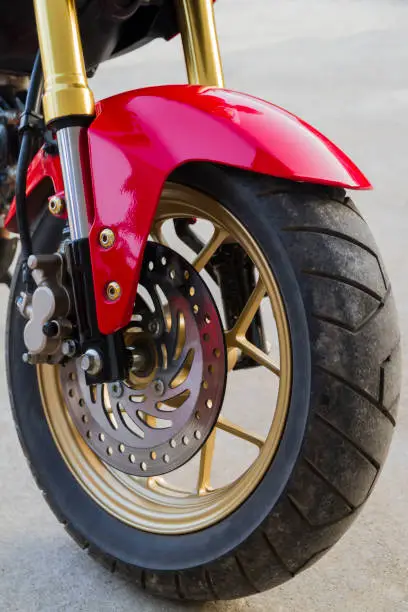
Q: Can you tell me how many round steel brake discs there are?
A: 1